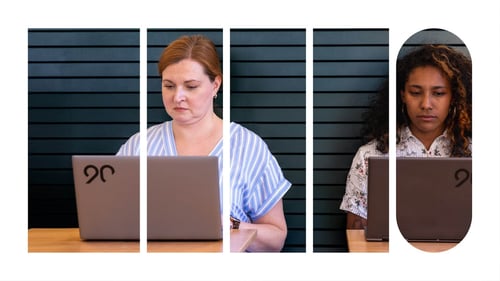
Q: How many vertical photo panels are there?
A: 5